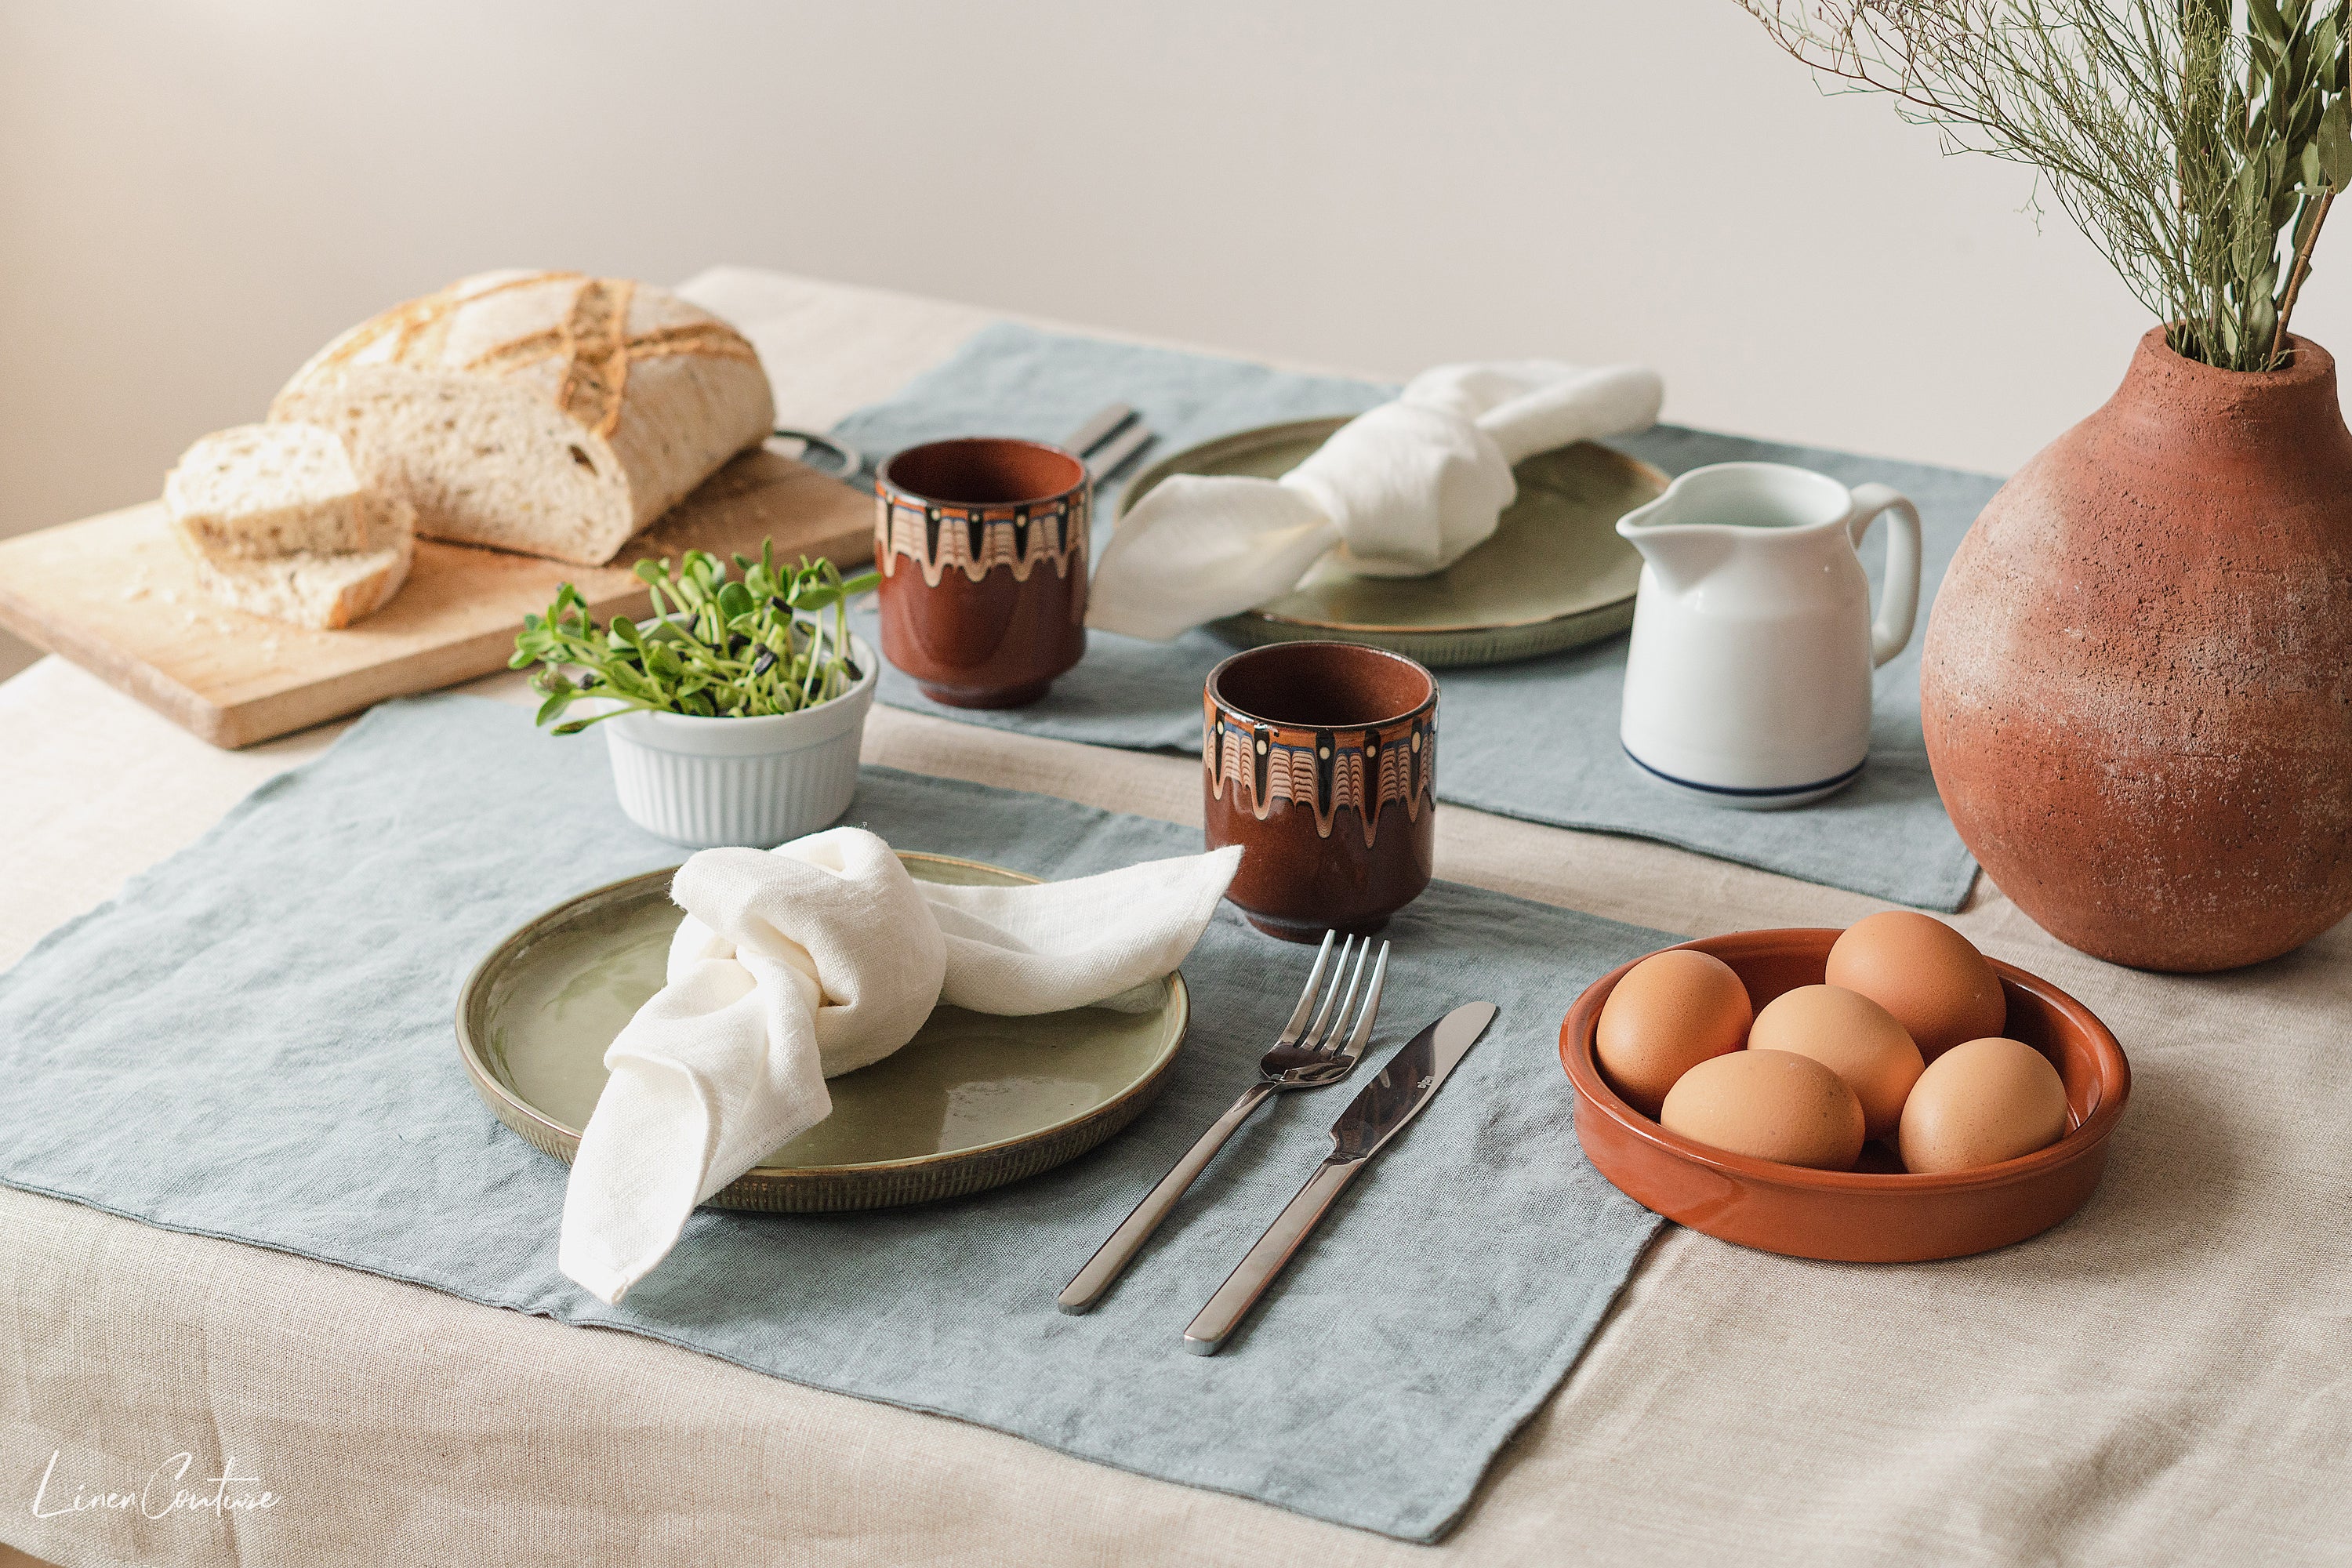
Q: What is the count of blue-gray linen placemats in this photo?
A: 2